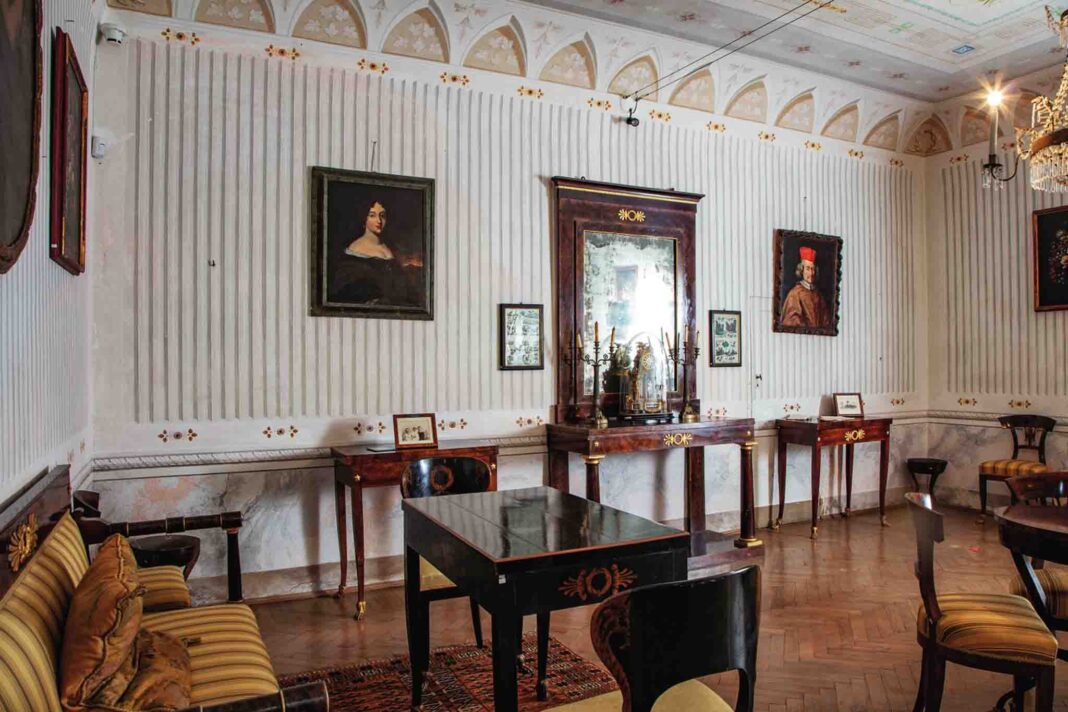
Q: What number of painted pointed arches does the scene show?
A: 15